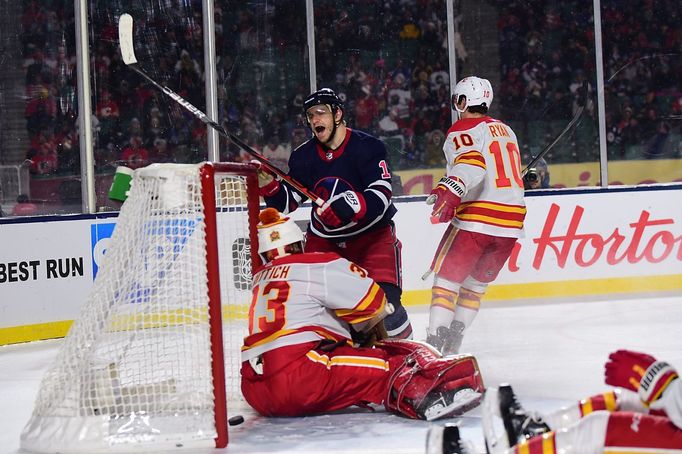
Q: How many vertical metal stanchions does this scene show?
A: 5